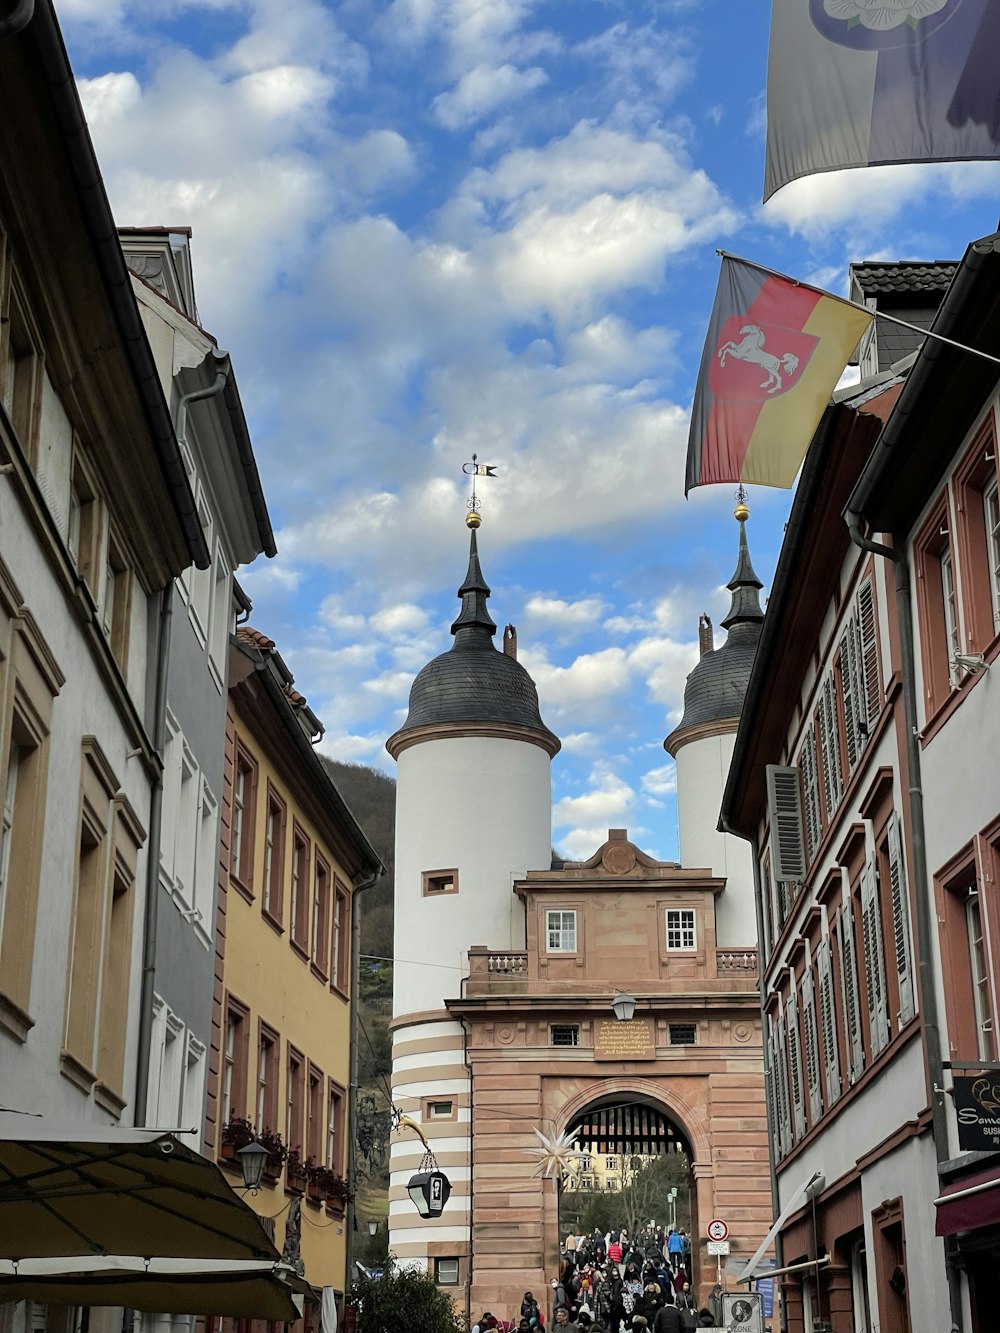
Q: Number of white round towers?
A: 2